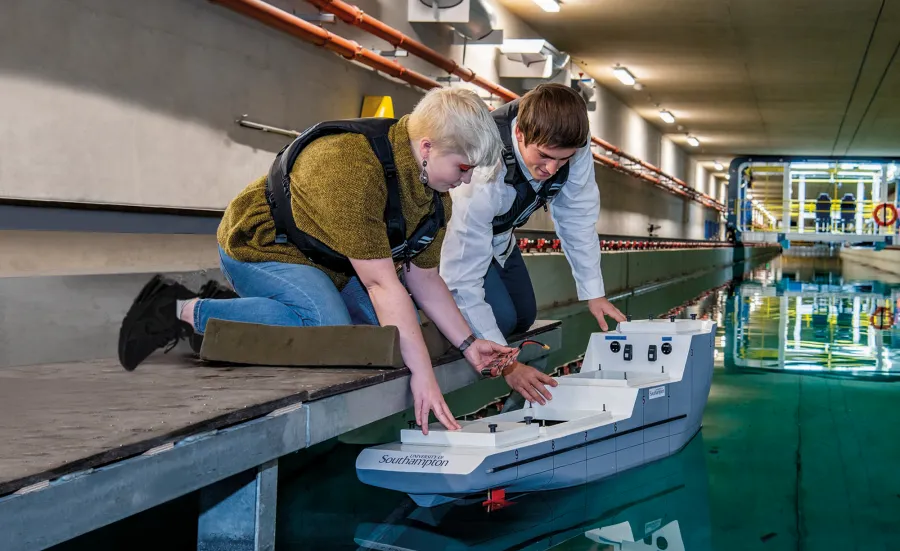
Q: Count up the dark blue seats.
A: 2